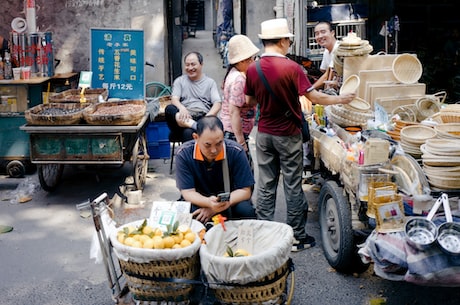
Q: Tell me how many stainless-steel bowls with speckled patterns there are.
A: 2